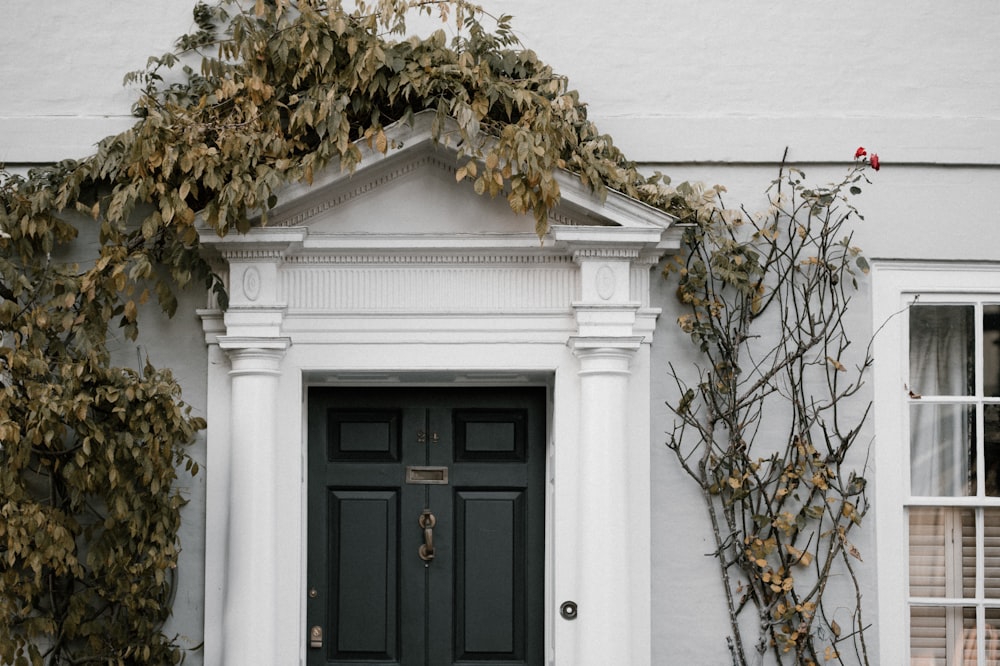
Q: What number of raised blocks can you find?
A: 4